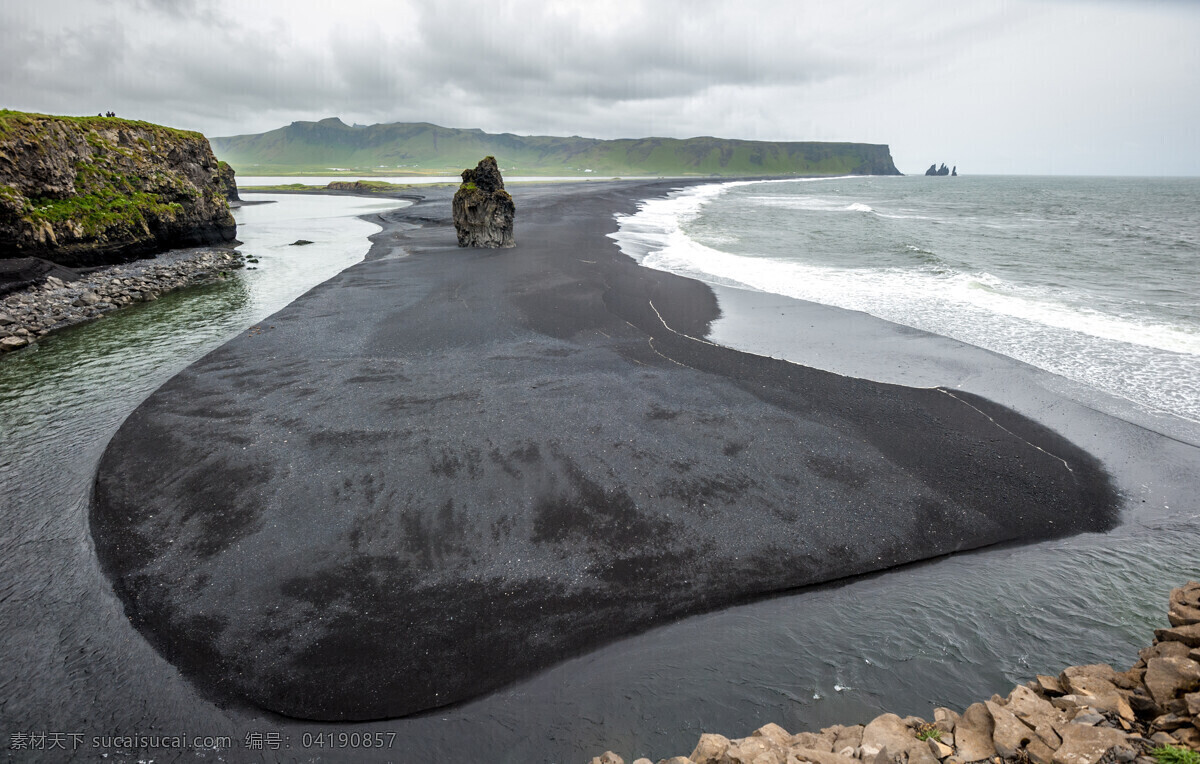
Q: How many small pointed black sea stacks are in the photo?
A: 3